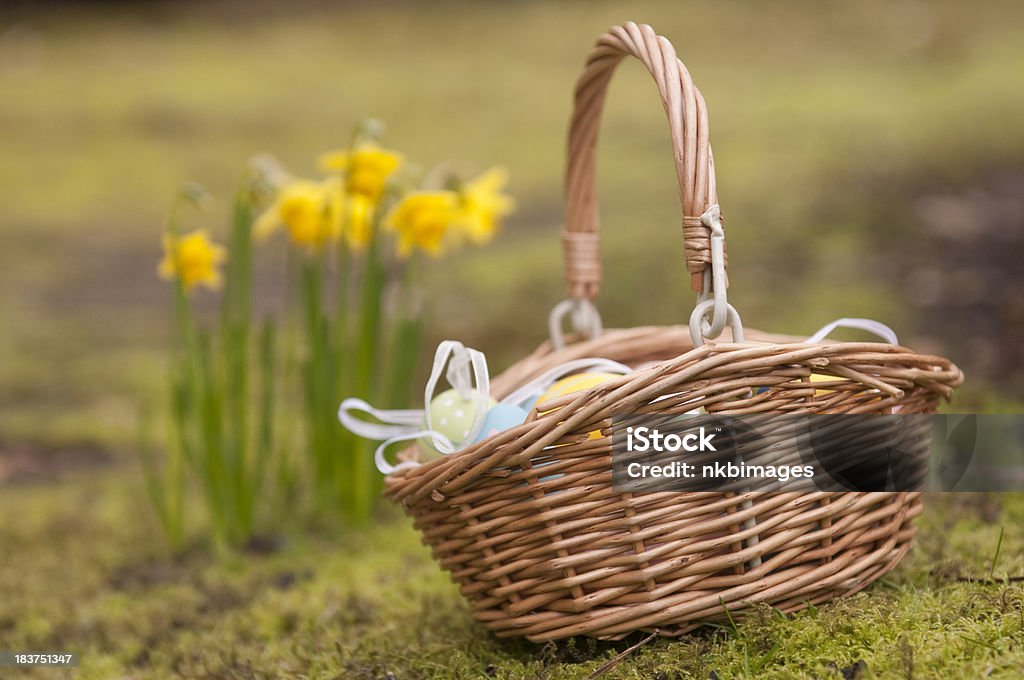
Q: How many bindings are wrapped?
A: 2